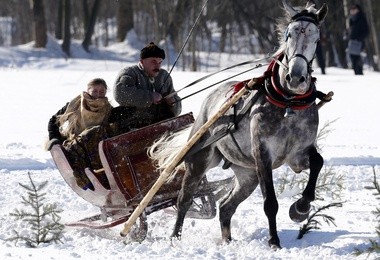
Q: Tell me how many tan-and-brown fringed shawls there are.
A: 1